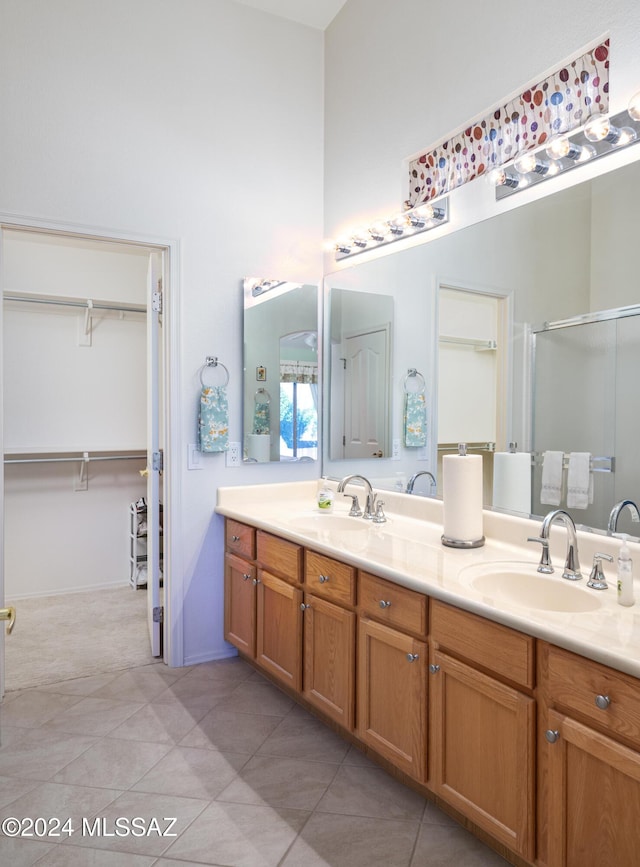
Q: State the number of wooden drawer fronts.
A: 6